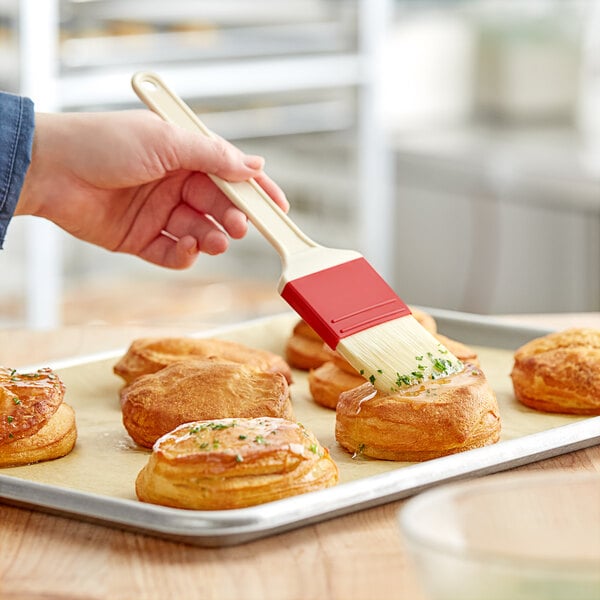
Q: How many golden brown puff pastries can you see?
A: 8